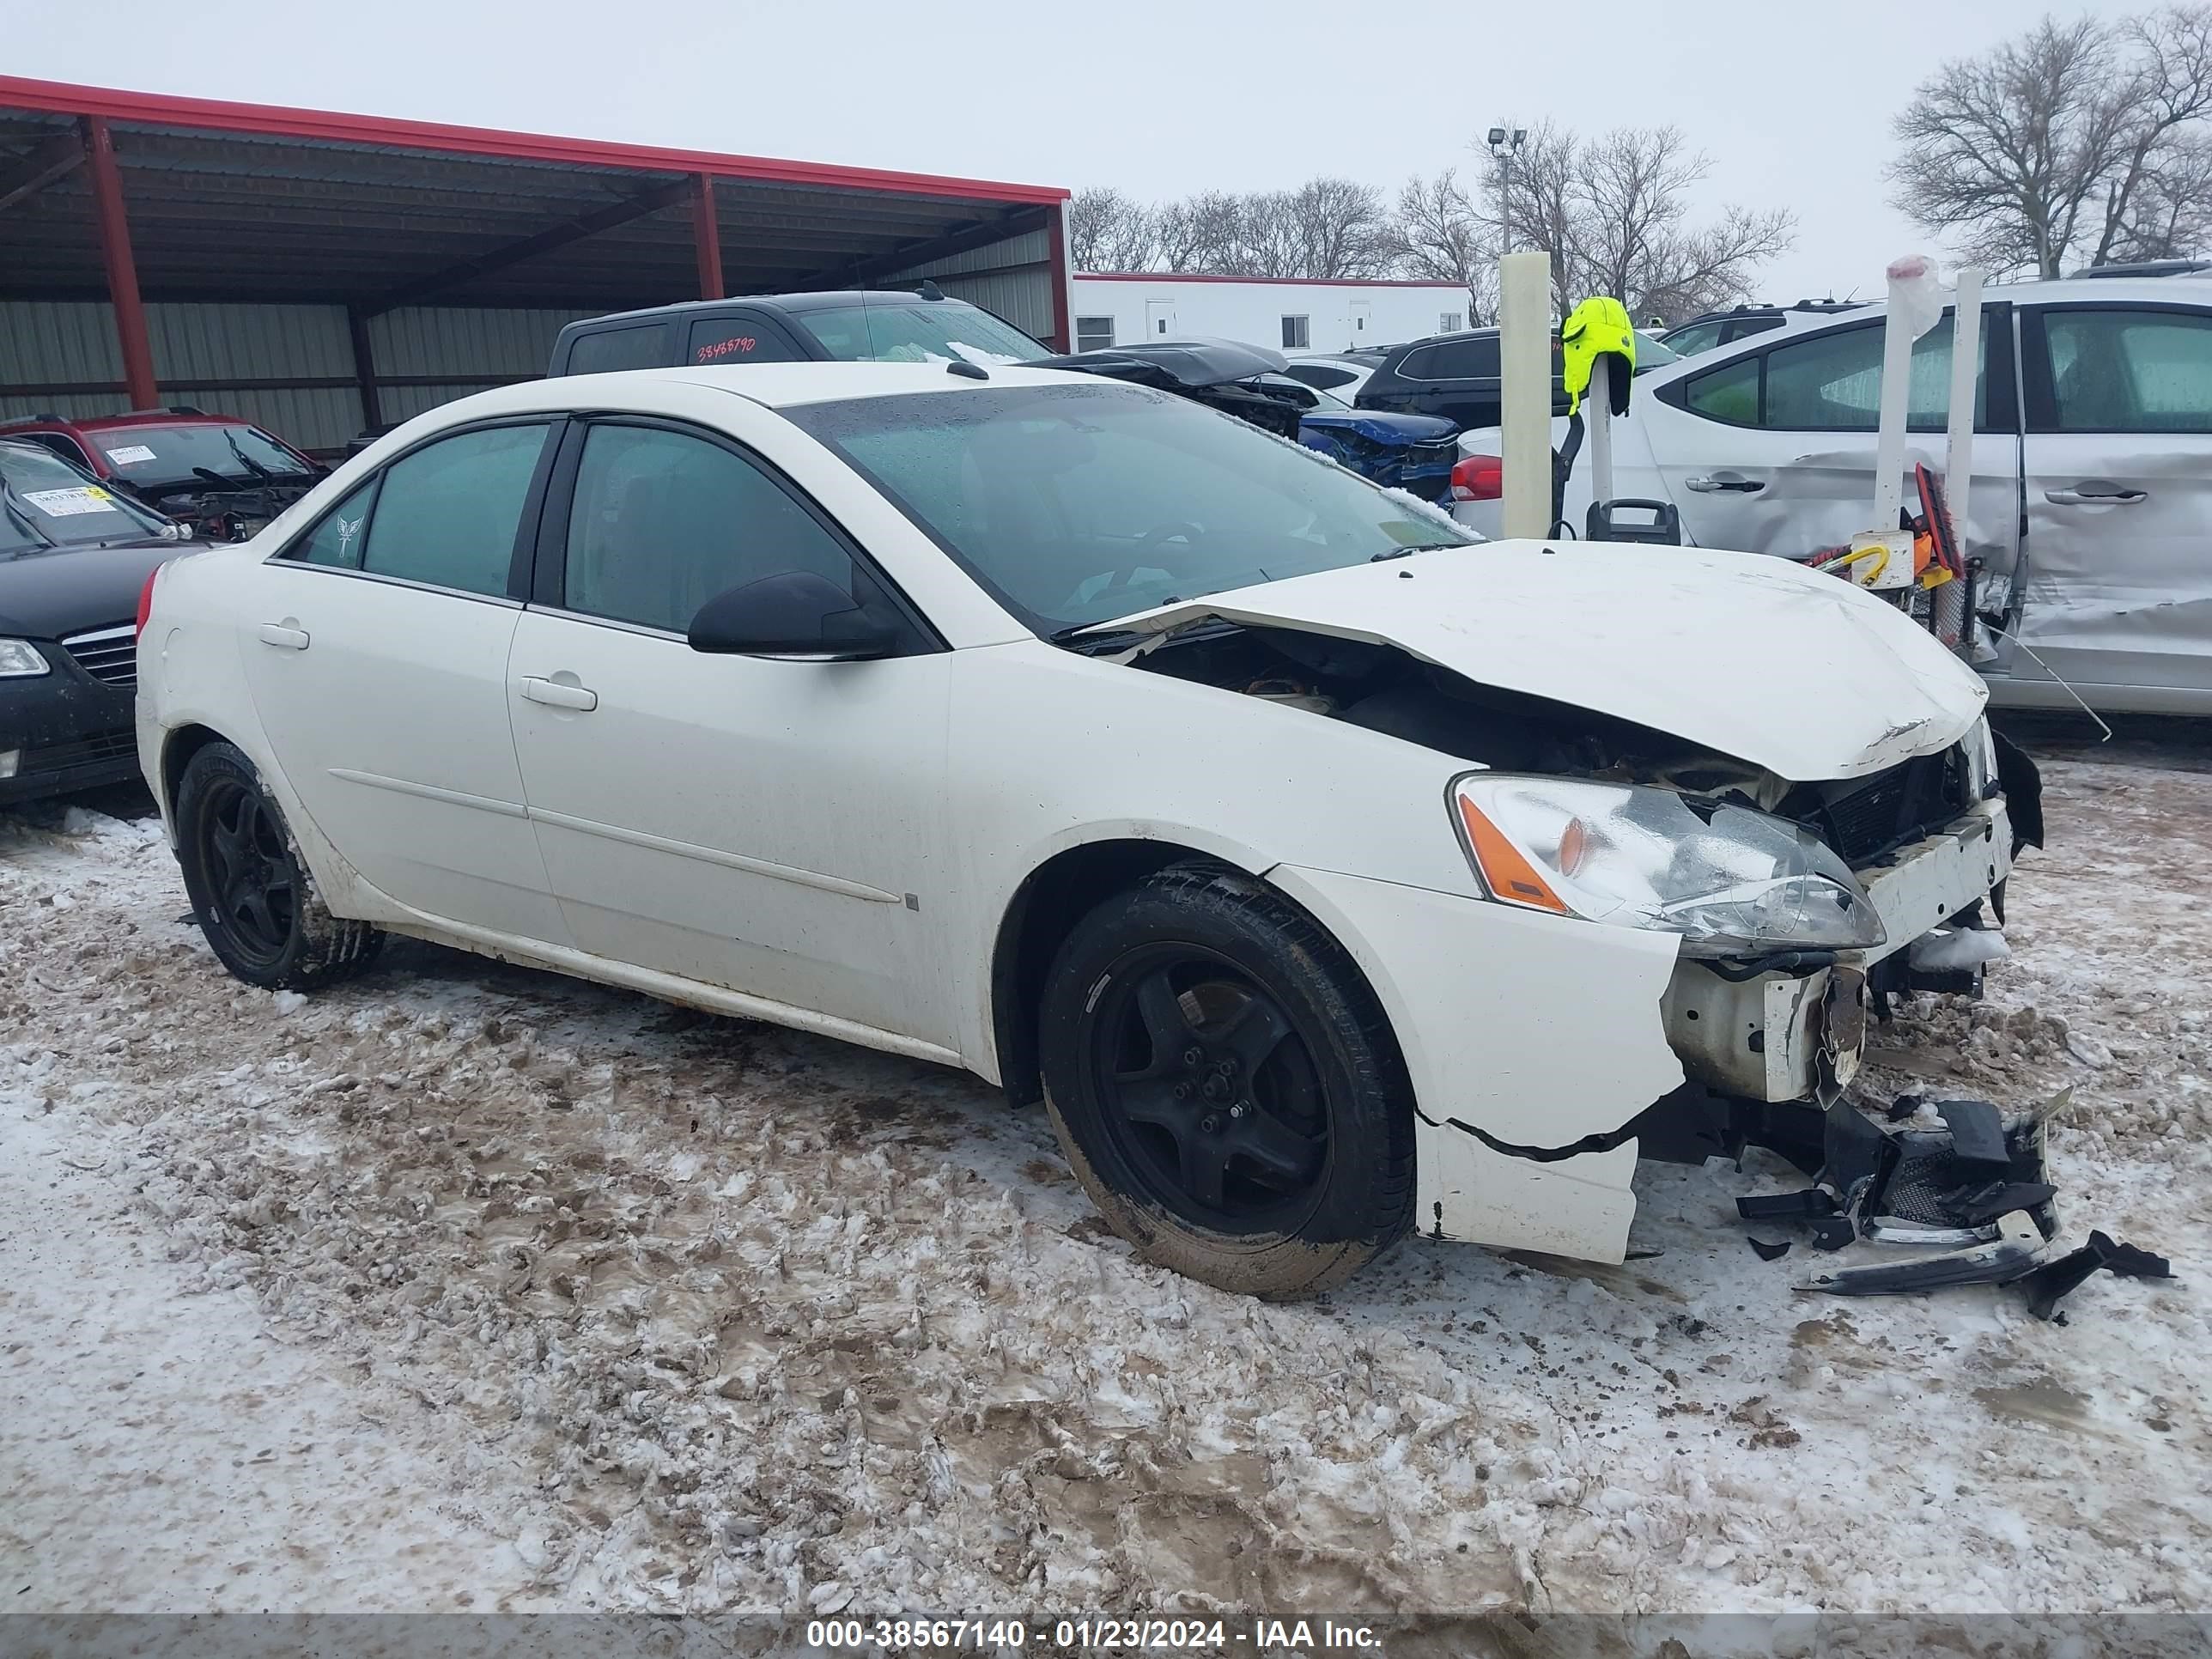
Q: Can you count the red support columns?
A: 3